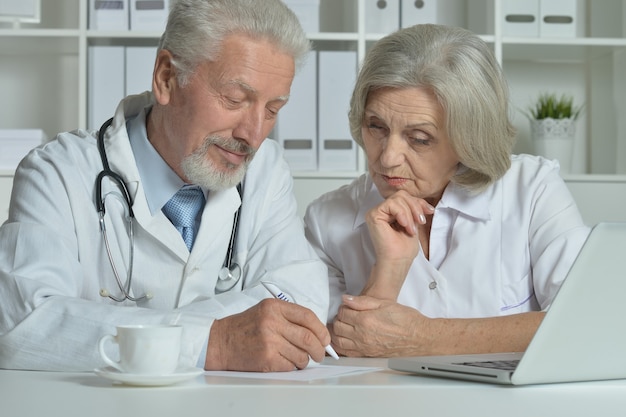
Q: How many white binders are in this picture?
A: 10